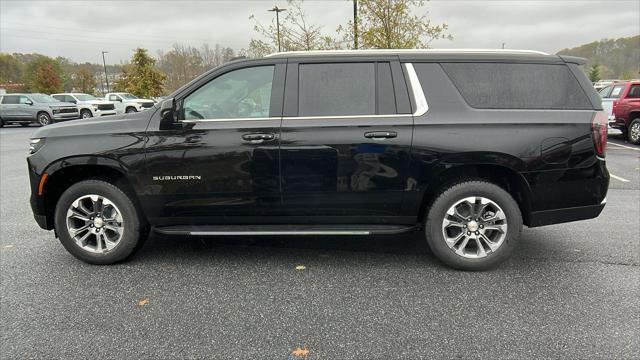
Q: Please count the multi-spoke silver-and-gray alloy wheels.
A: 2